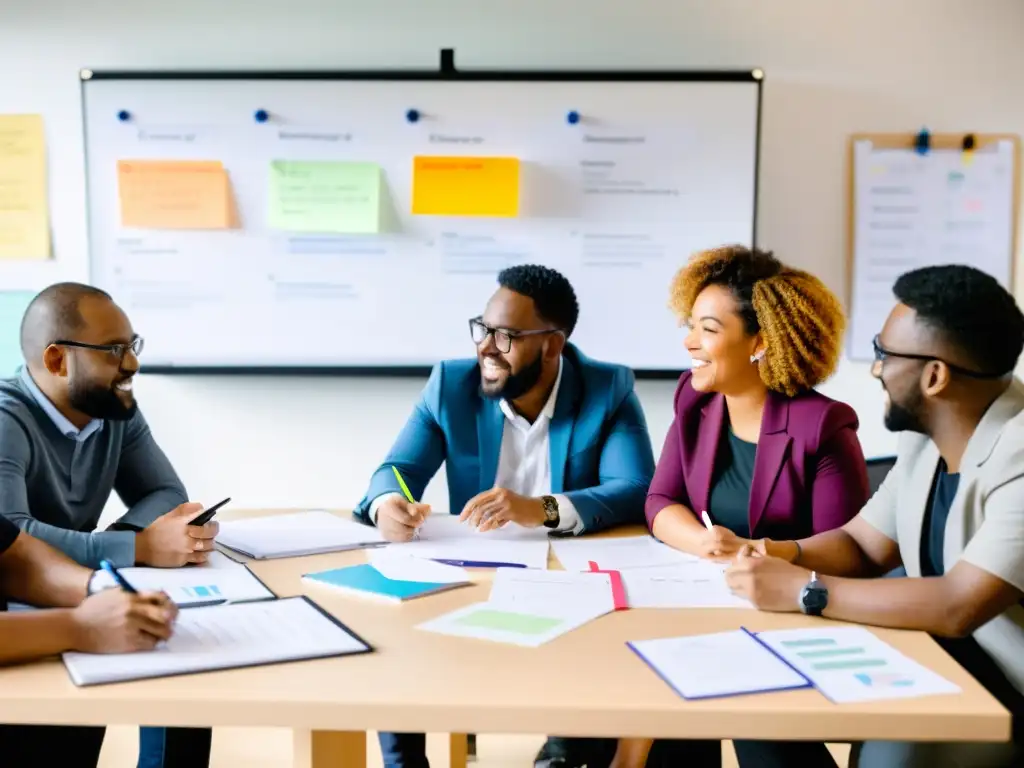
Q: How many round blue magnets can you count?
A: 4